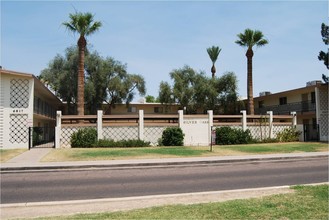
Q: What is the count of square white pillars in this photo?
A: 8